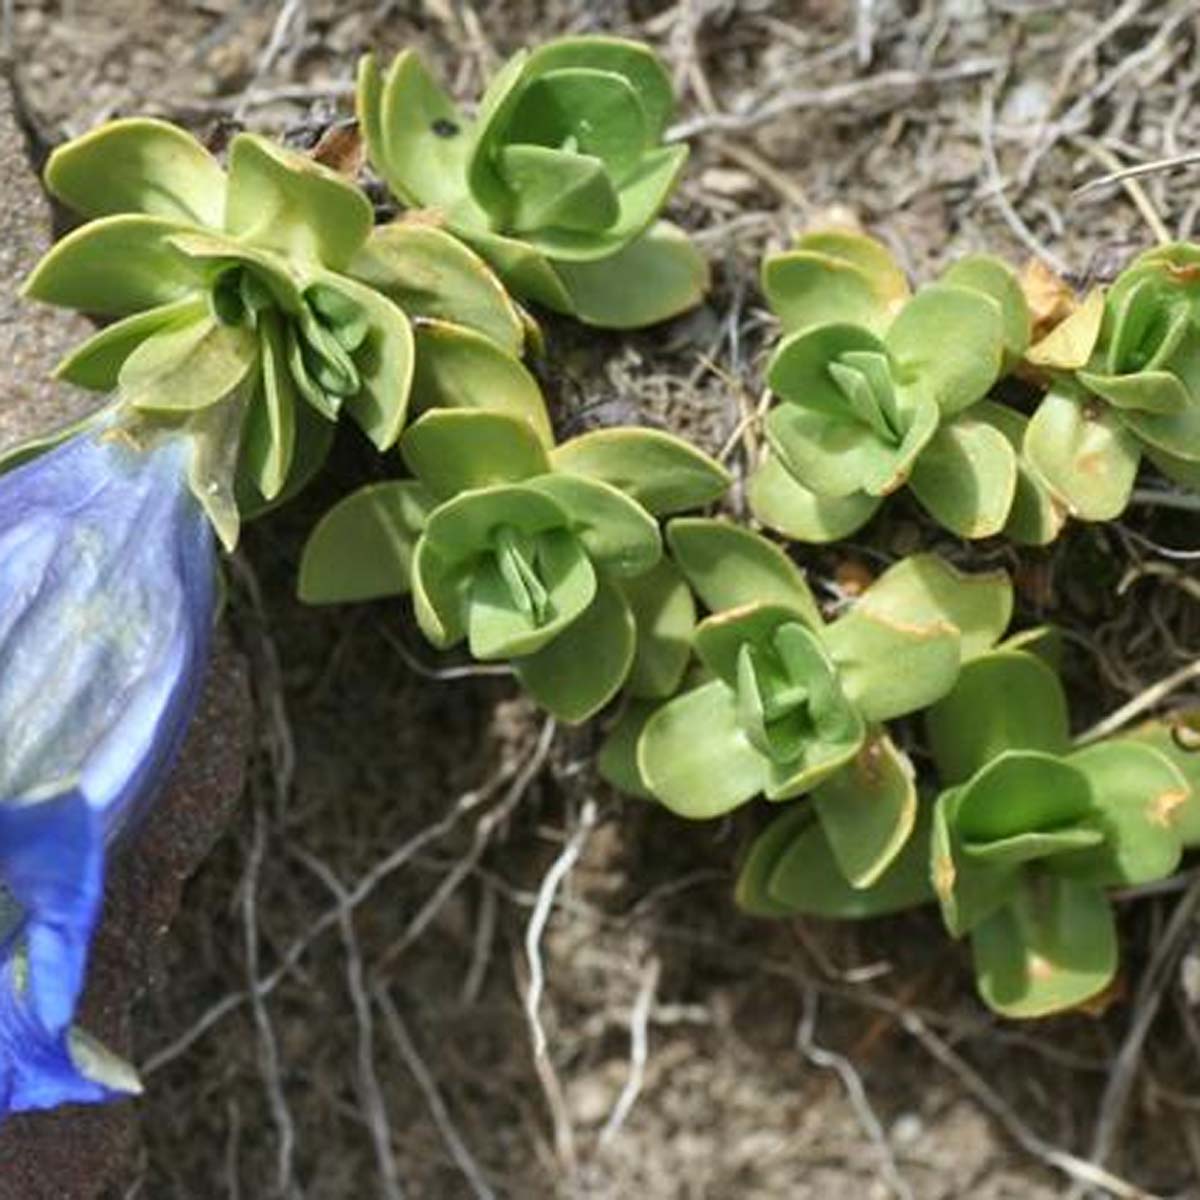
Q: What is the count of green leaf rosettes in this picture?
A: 7